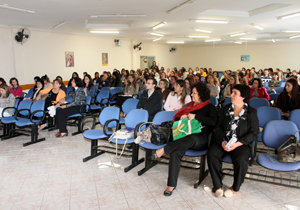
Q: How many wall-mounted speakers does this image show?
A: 1